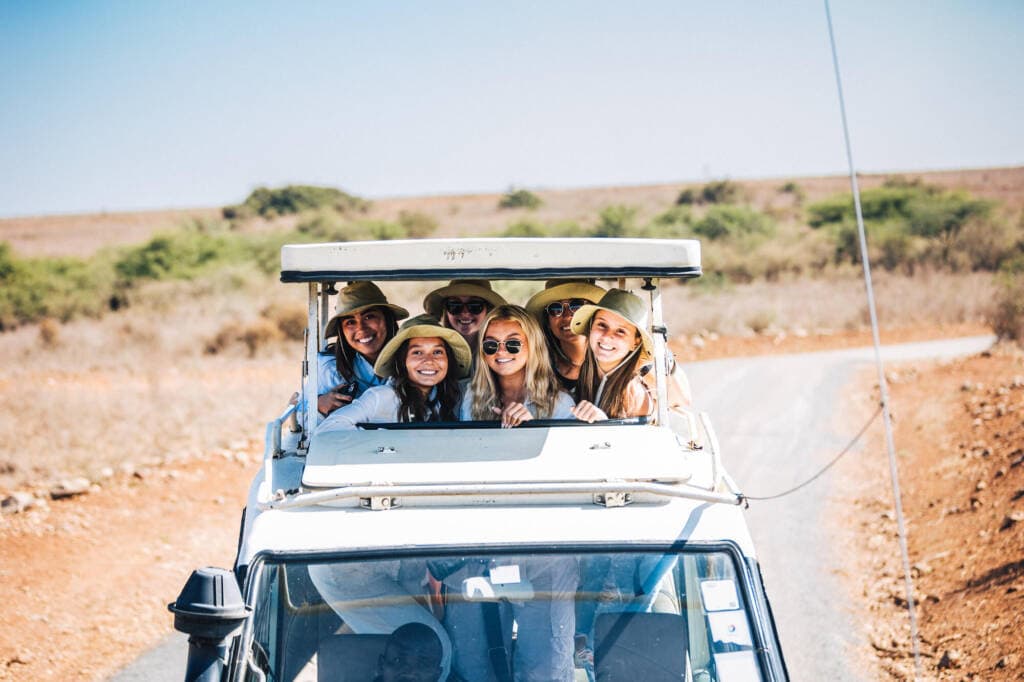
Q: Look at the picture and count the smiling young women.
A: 6